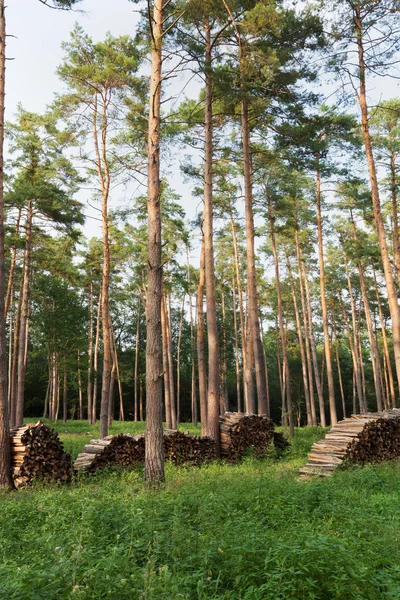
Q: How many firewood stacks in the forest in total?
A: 4